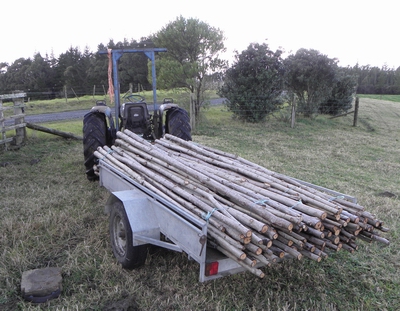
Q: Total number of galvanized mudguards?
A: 1